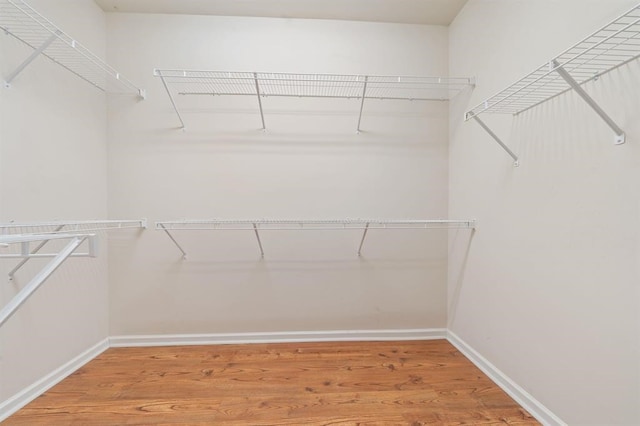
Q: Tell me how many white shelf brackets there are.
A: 11